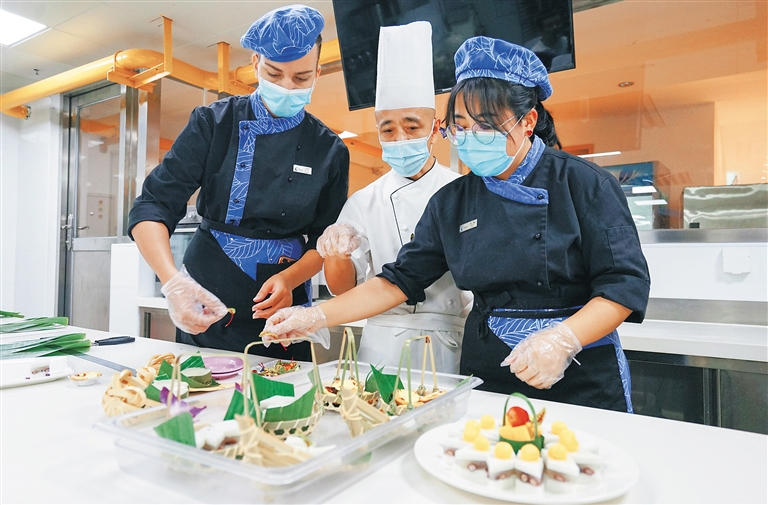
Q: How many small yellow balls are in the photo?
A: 10